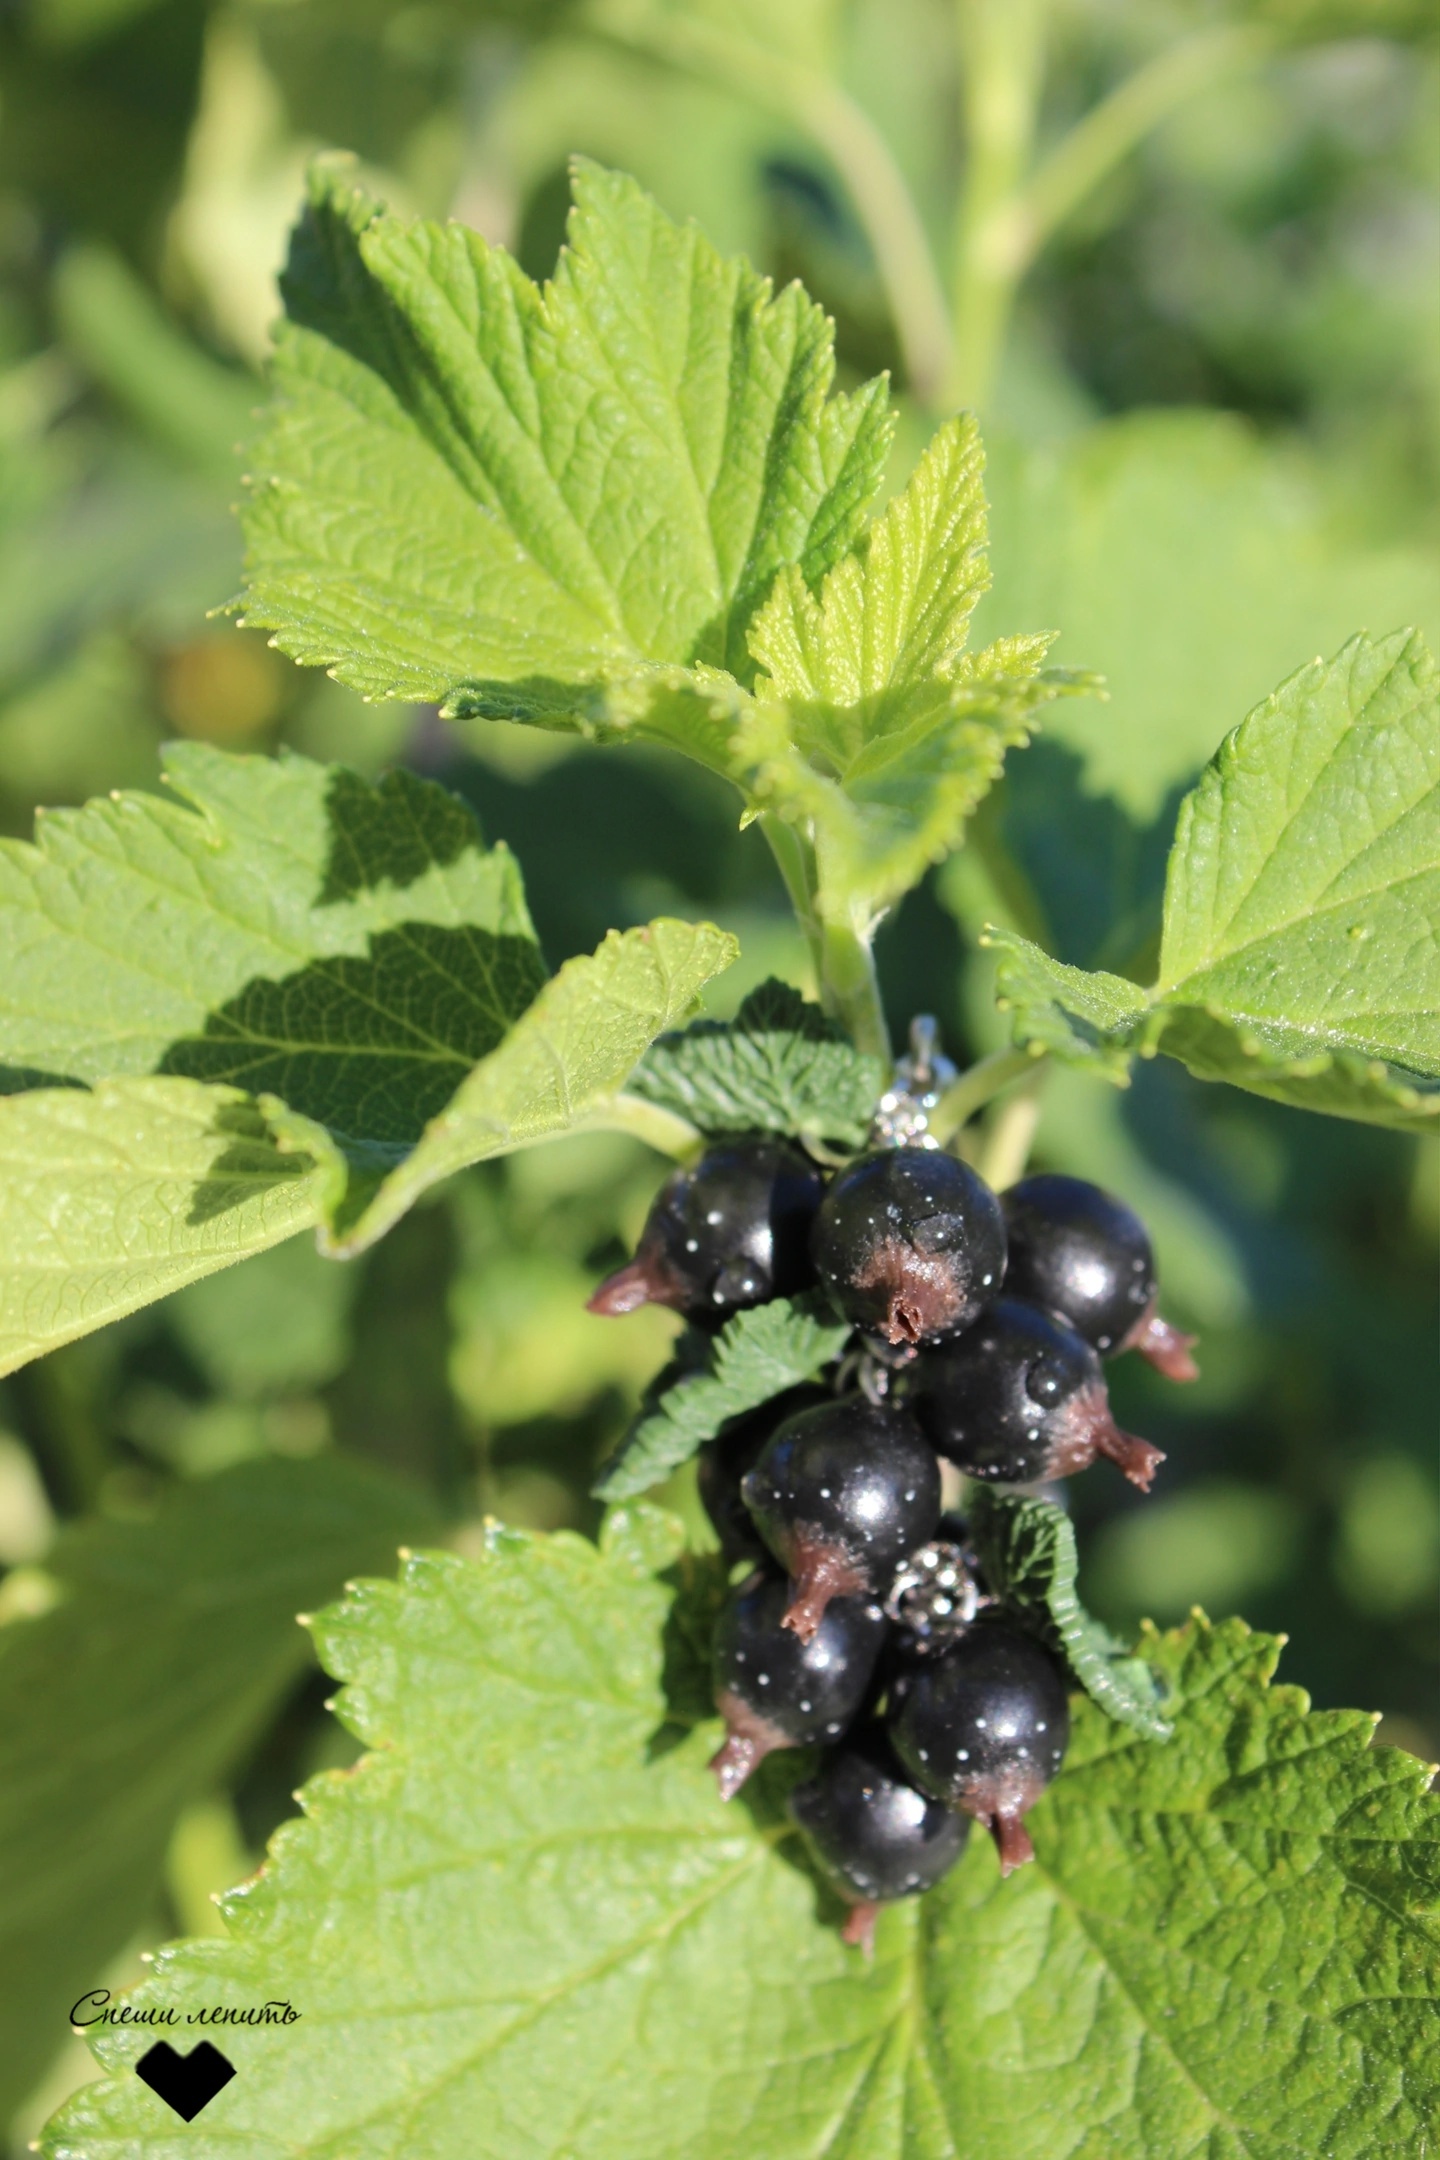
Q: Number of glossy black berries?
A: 9